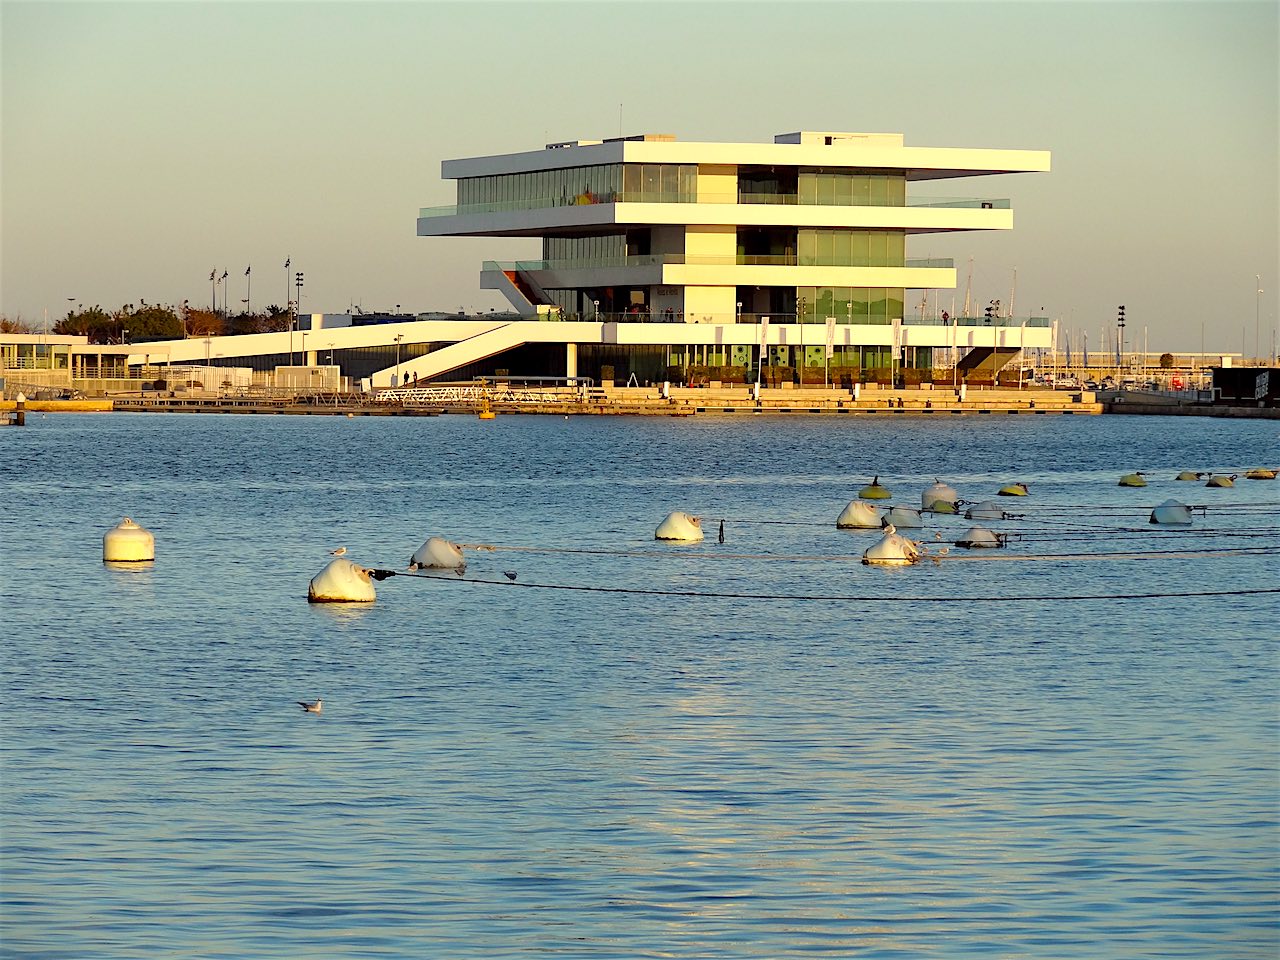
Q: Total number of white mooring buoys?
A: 11